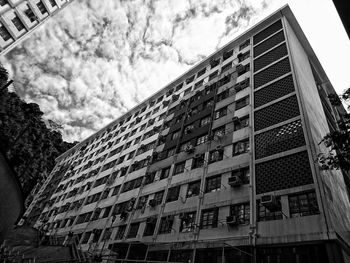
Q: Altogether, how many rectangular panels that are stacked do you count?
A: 8